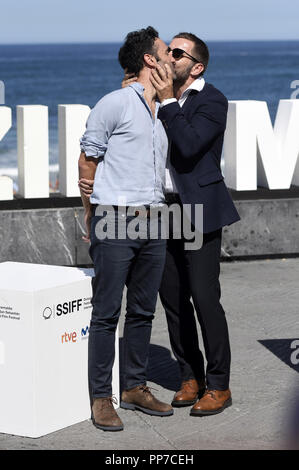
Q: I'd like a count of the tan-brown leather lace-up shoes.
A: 2